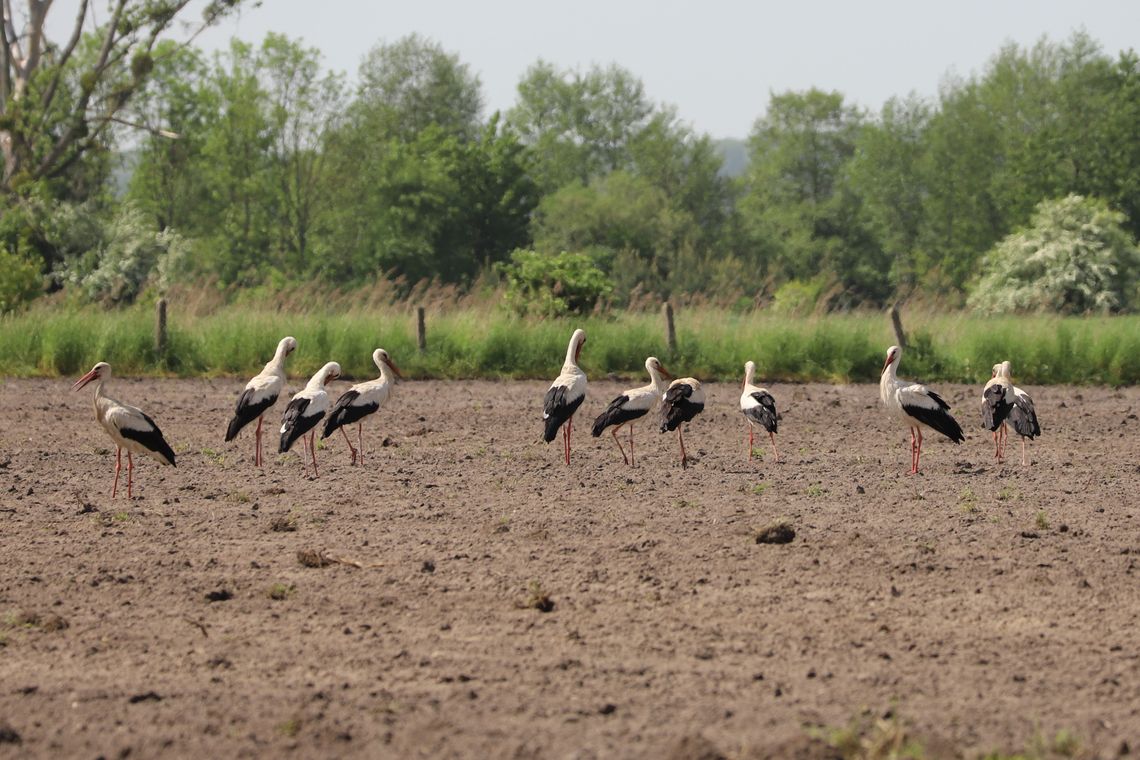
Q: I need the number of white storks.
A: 11